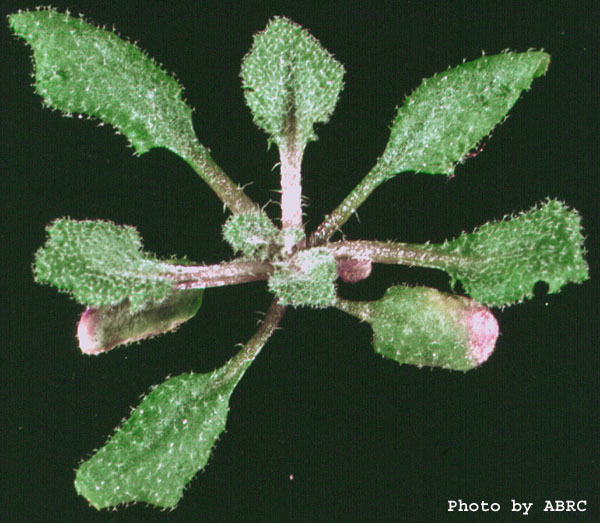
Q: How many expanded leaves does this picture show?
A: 8